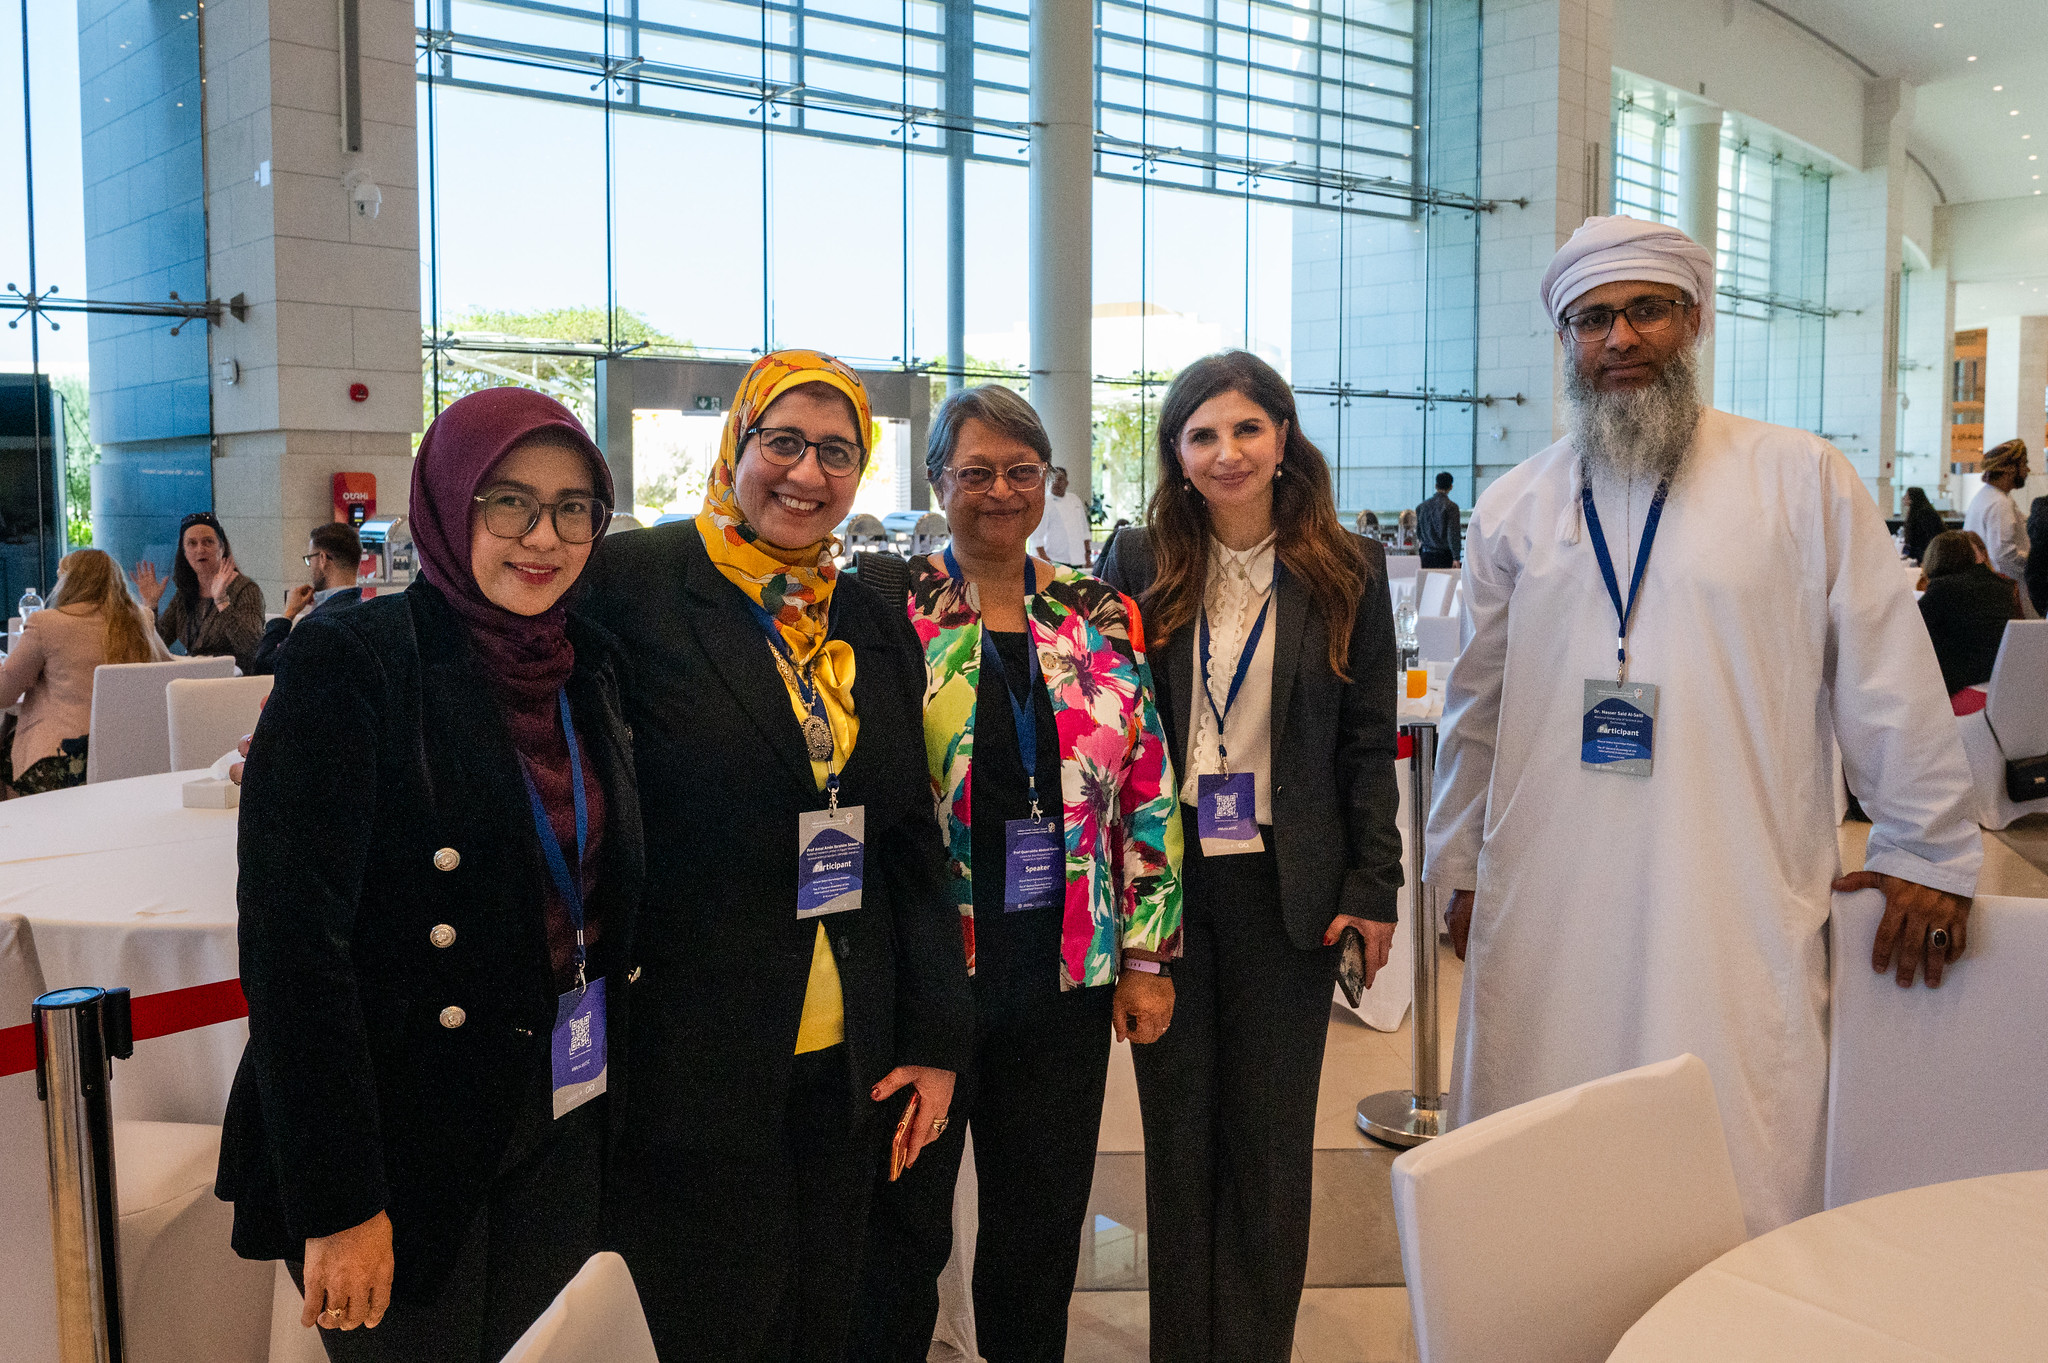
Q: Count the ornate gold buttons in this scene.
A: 3